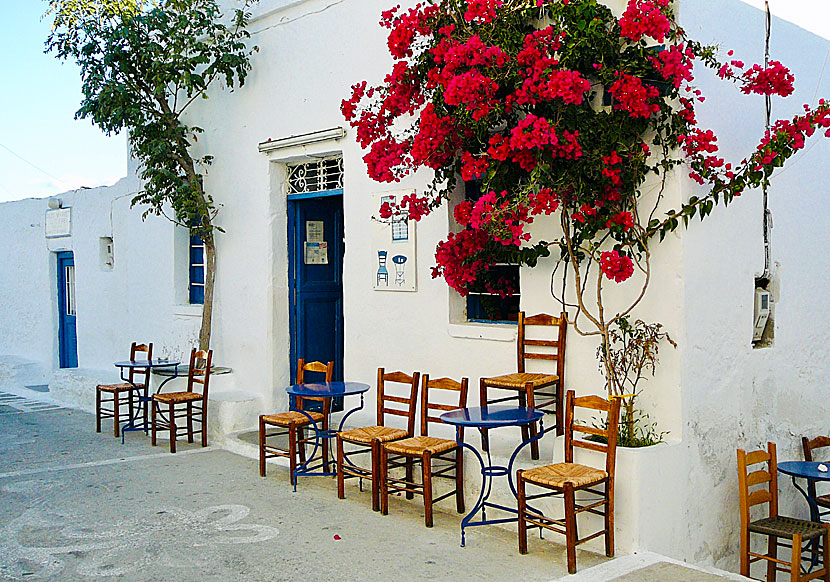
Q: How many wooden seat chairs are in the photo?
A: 9